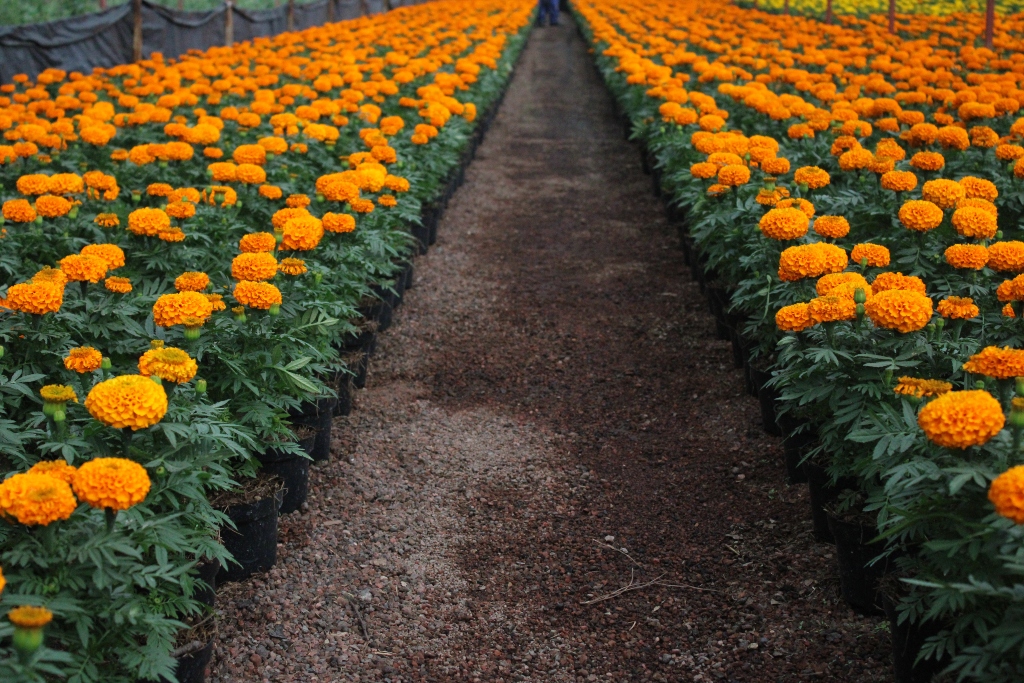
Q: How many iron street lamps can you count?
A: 0